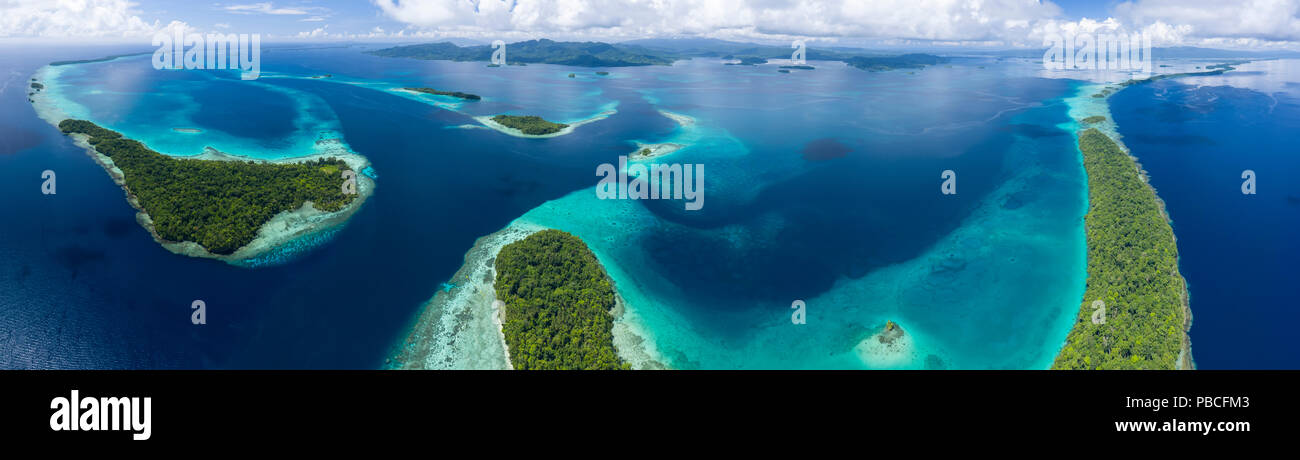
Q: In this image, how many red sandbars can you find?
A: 0